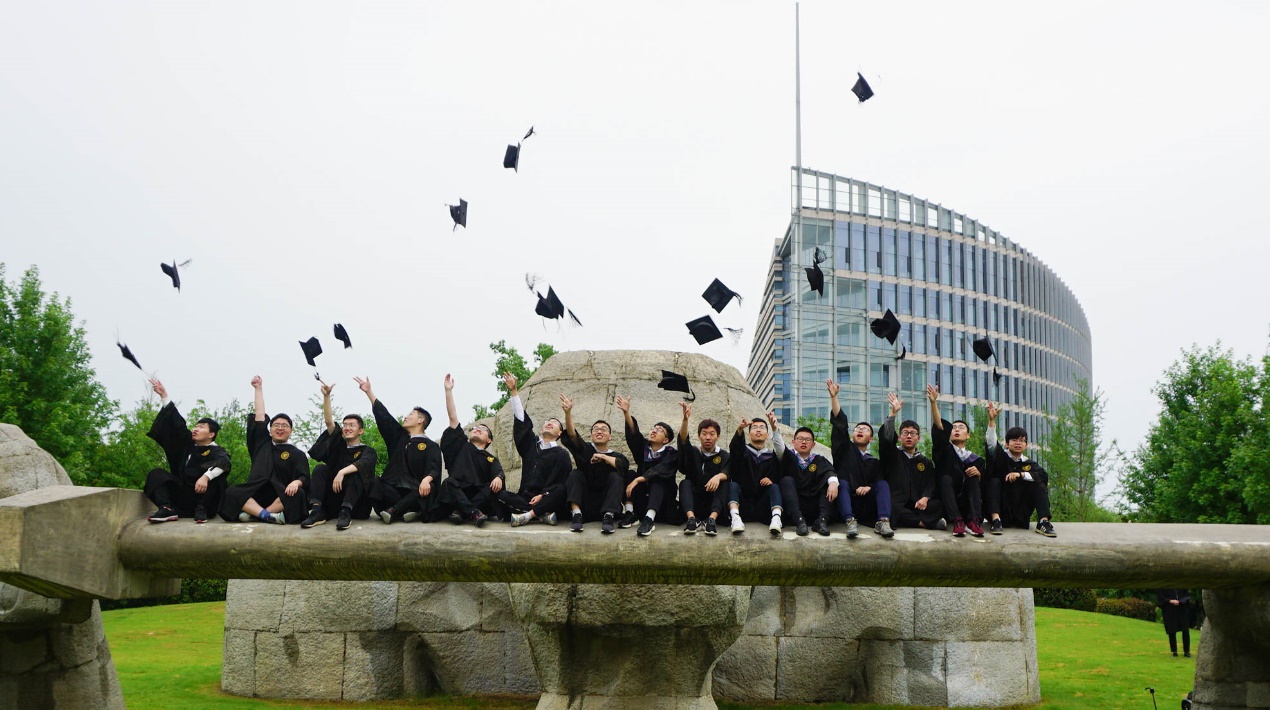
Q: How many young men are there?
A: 15